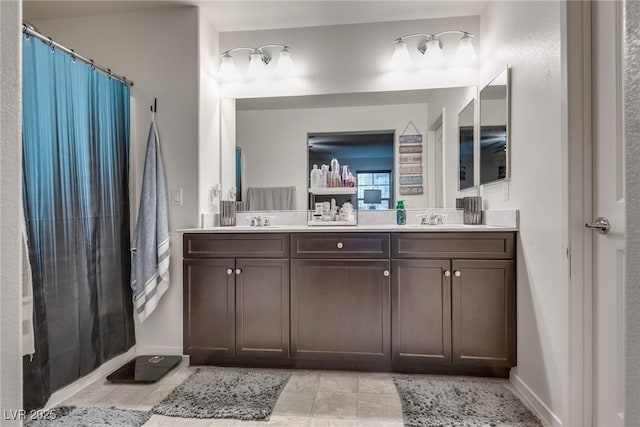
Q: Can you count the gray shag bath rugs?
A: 3